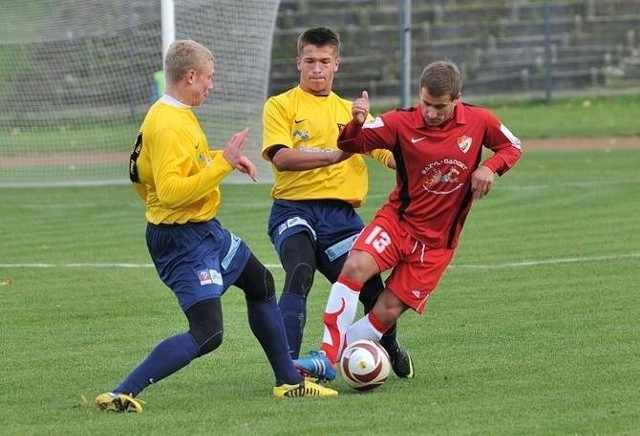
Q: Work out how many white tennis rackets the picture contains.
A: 0